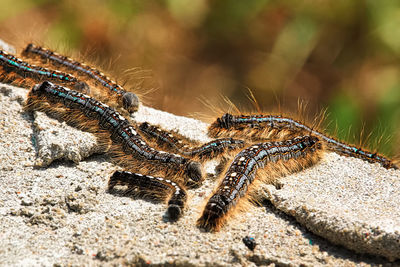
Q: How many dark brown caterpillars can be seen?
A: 7